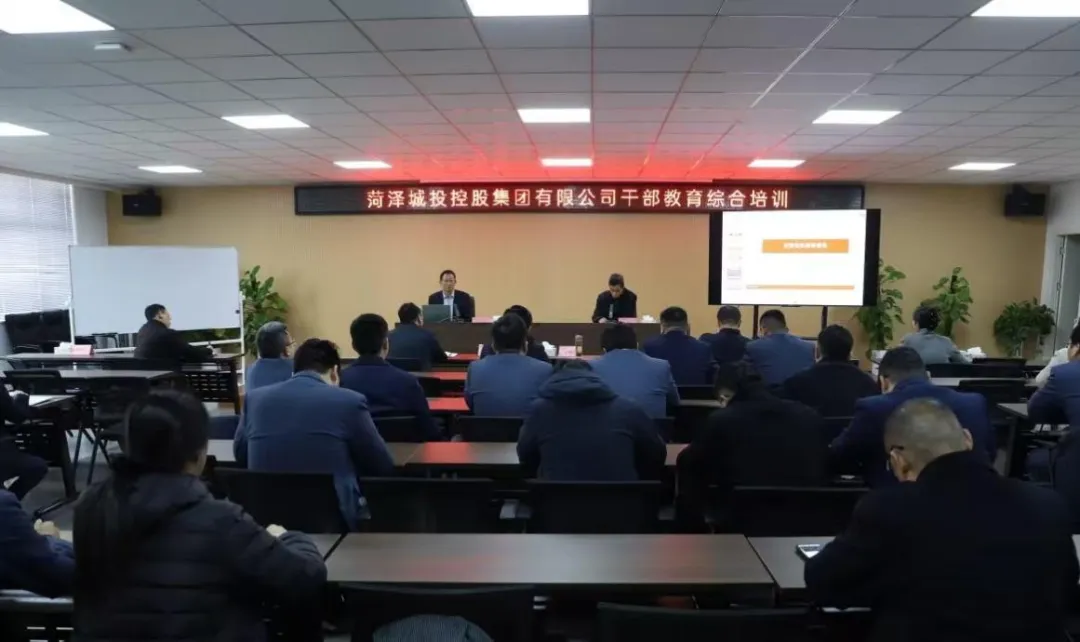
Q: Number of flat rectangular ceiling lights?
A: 12